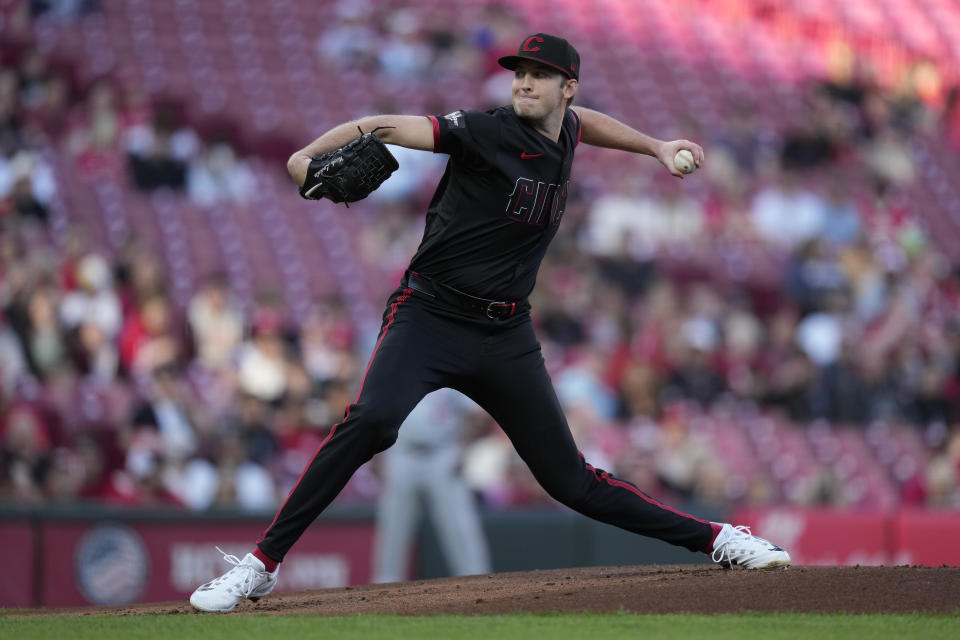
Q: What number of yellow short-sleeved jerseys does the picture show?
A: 0